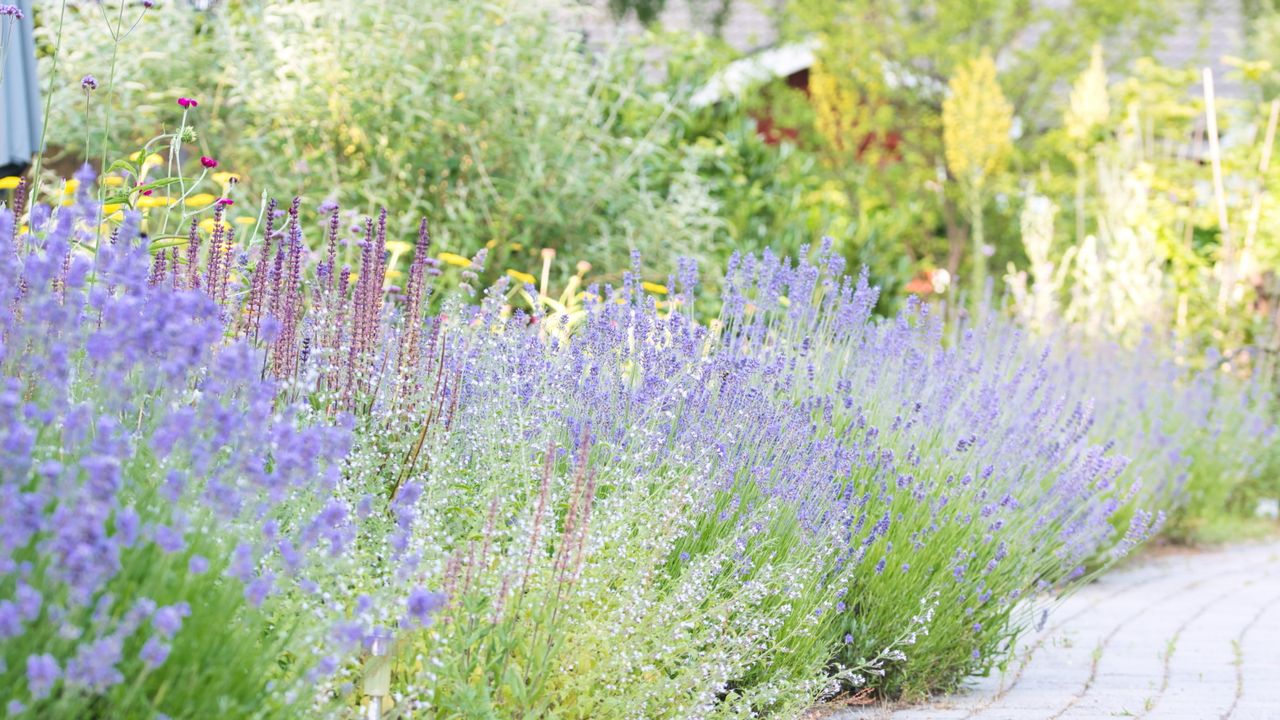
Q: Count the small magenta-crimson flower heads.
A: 4